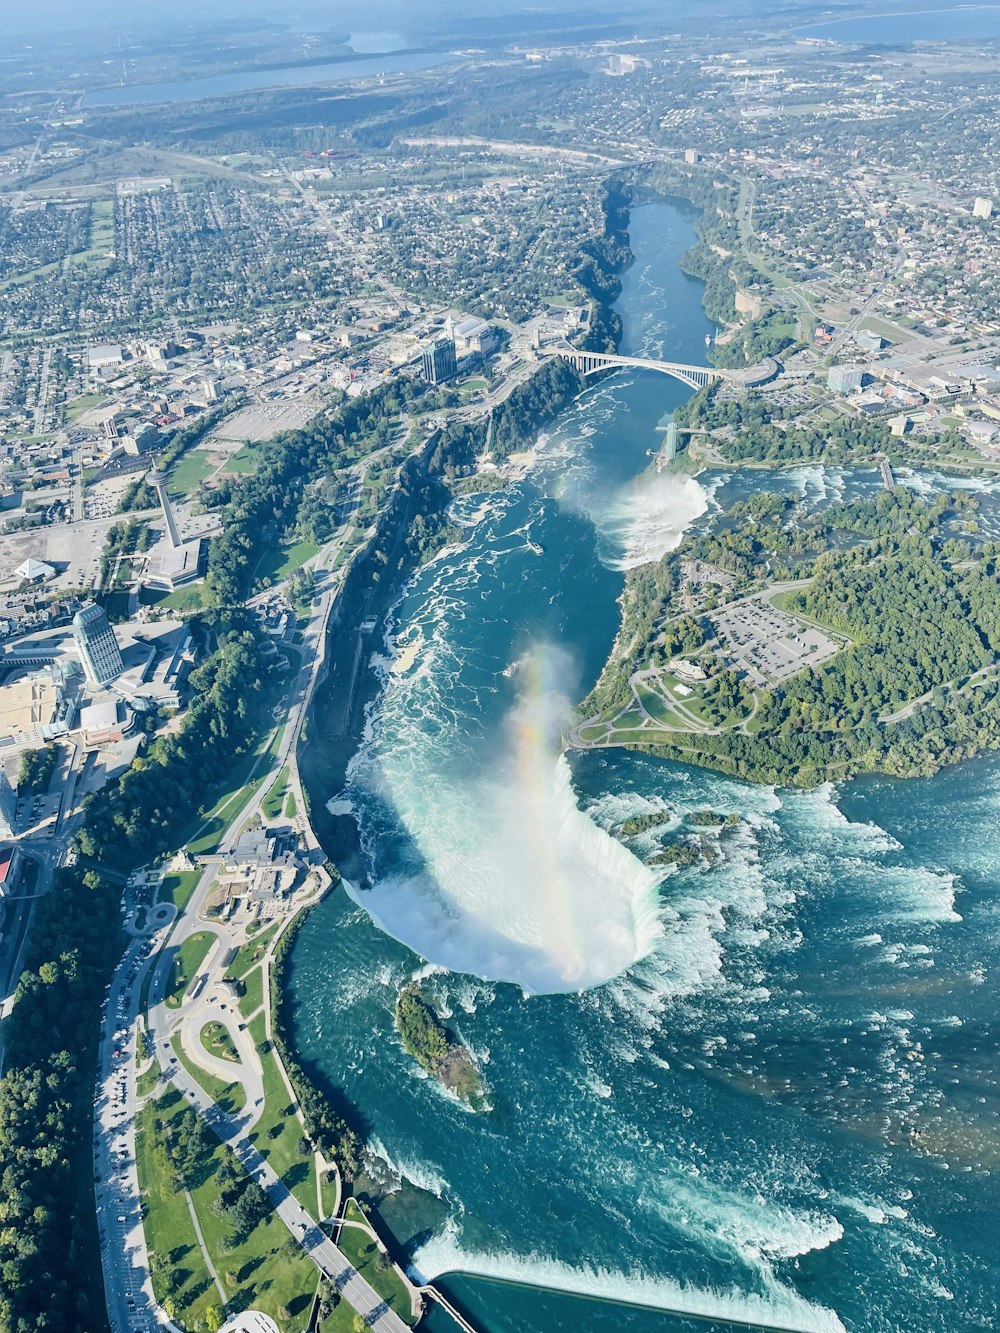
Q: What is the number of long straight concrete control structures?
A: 1